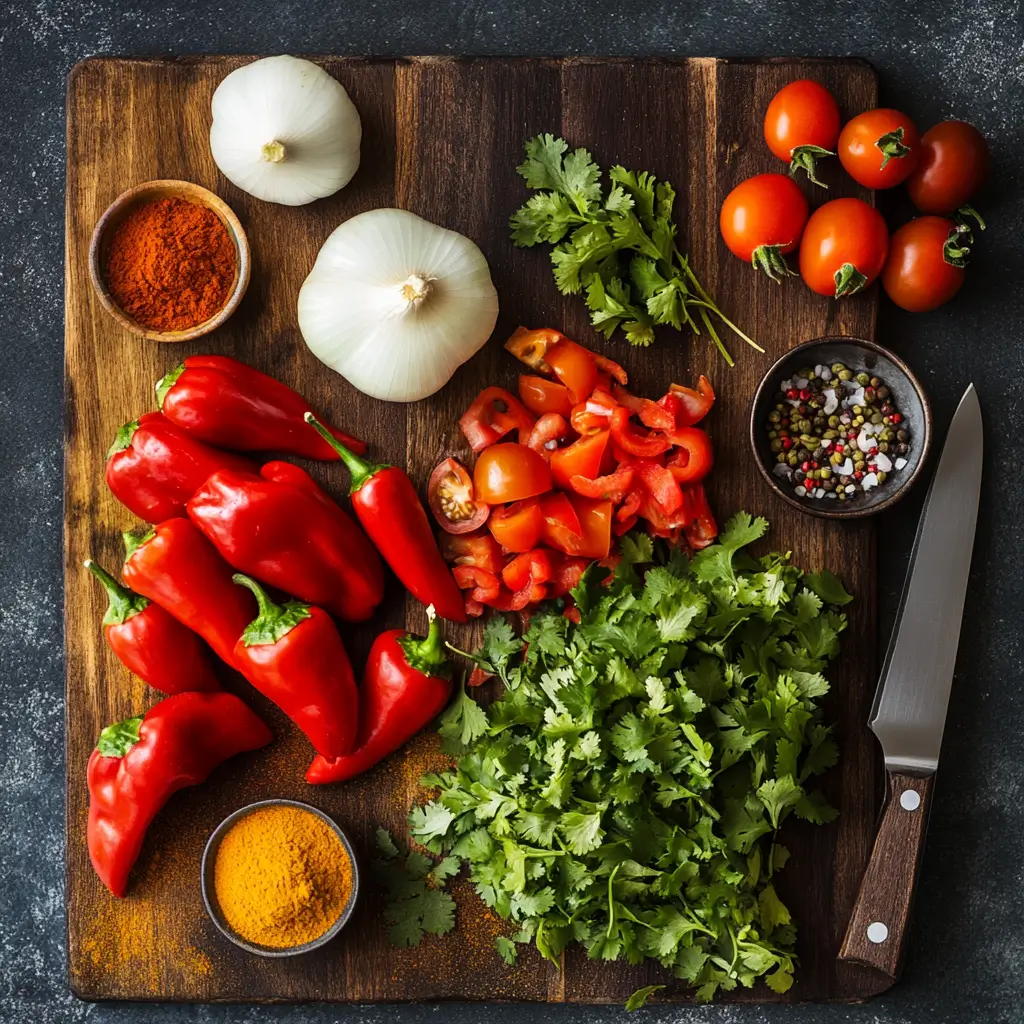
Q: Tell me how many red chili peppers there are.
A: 9